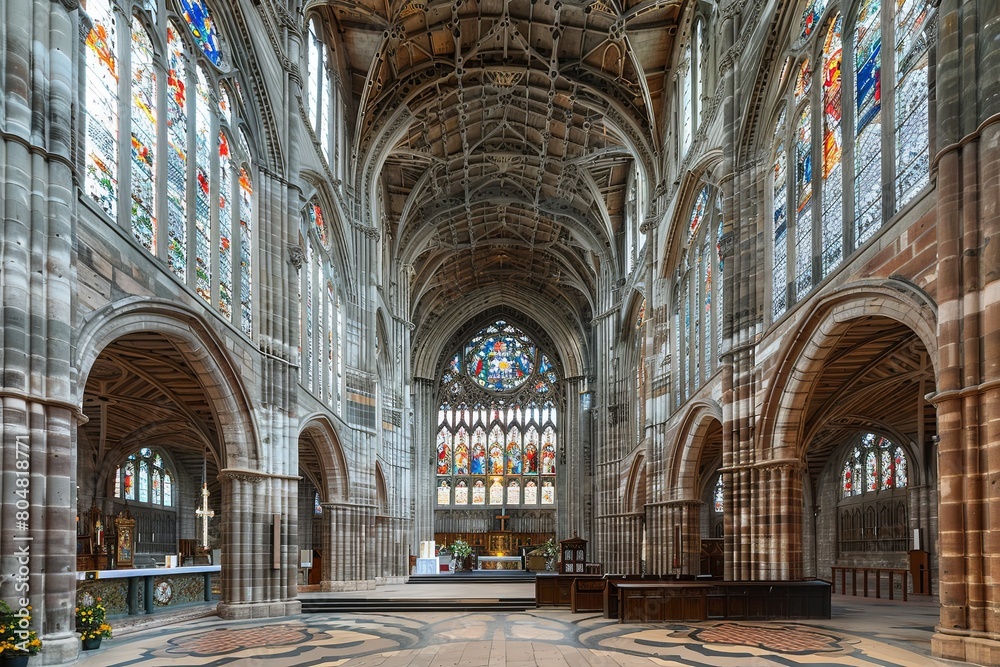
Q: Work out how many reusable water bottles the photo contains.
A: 0